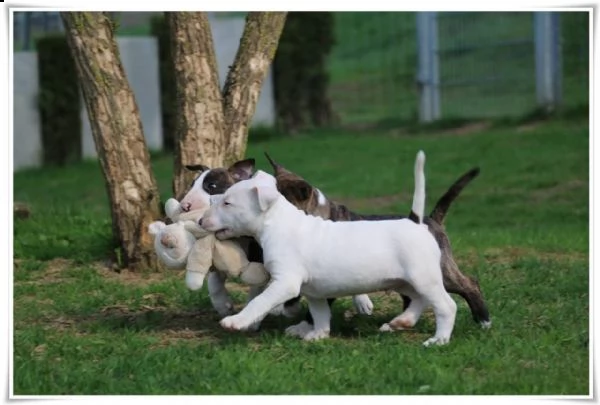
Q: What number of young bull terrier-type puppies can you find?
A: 3